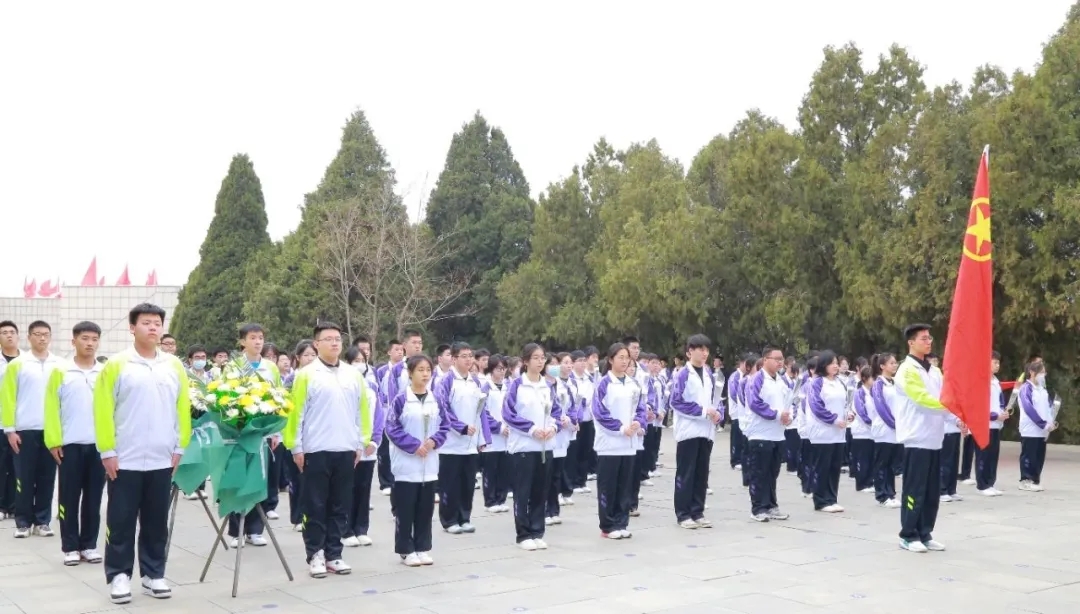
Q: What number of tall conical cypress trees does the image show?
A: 3